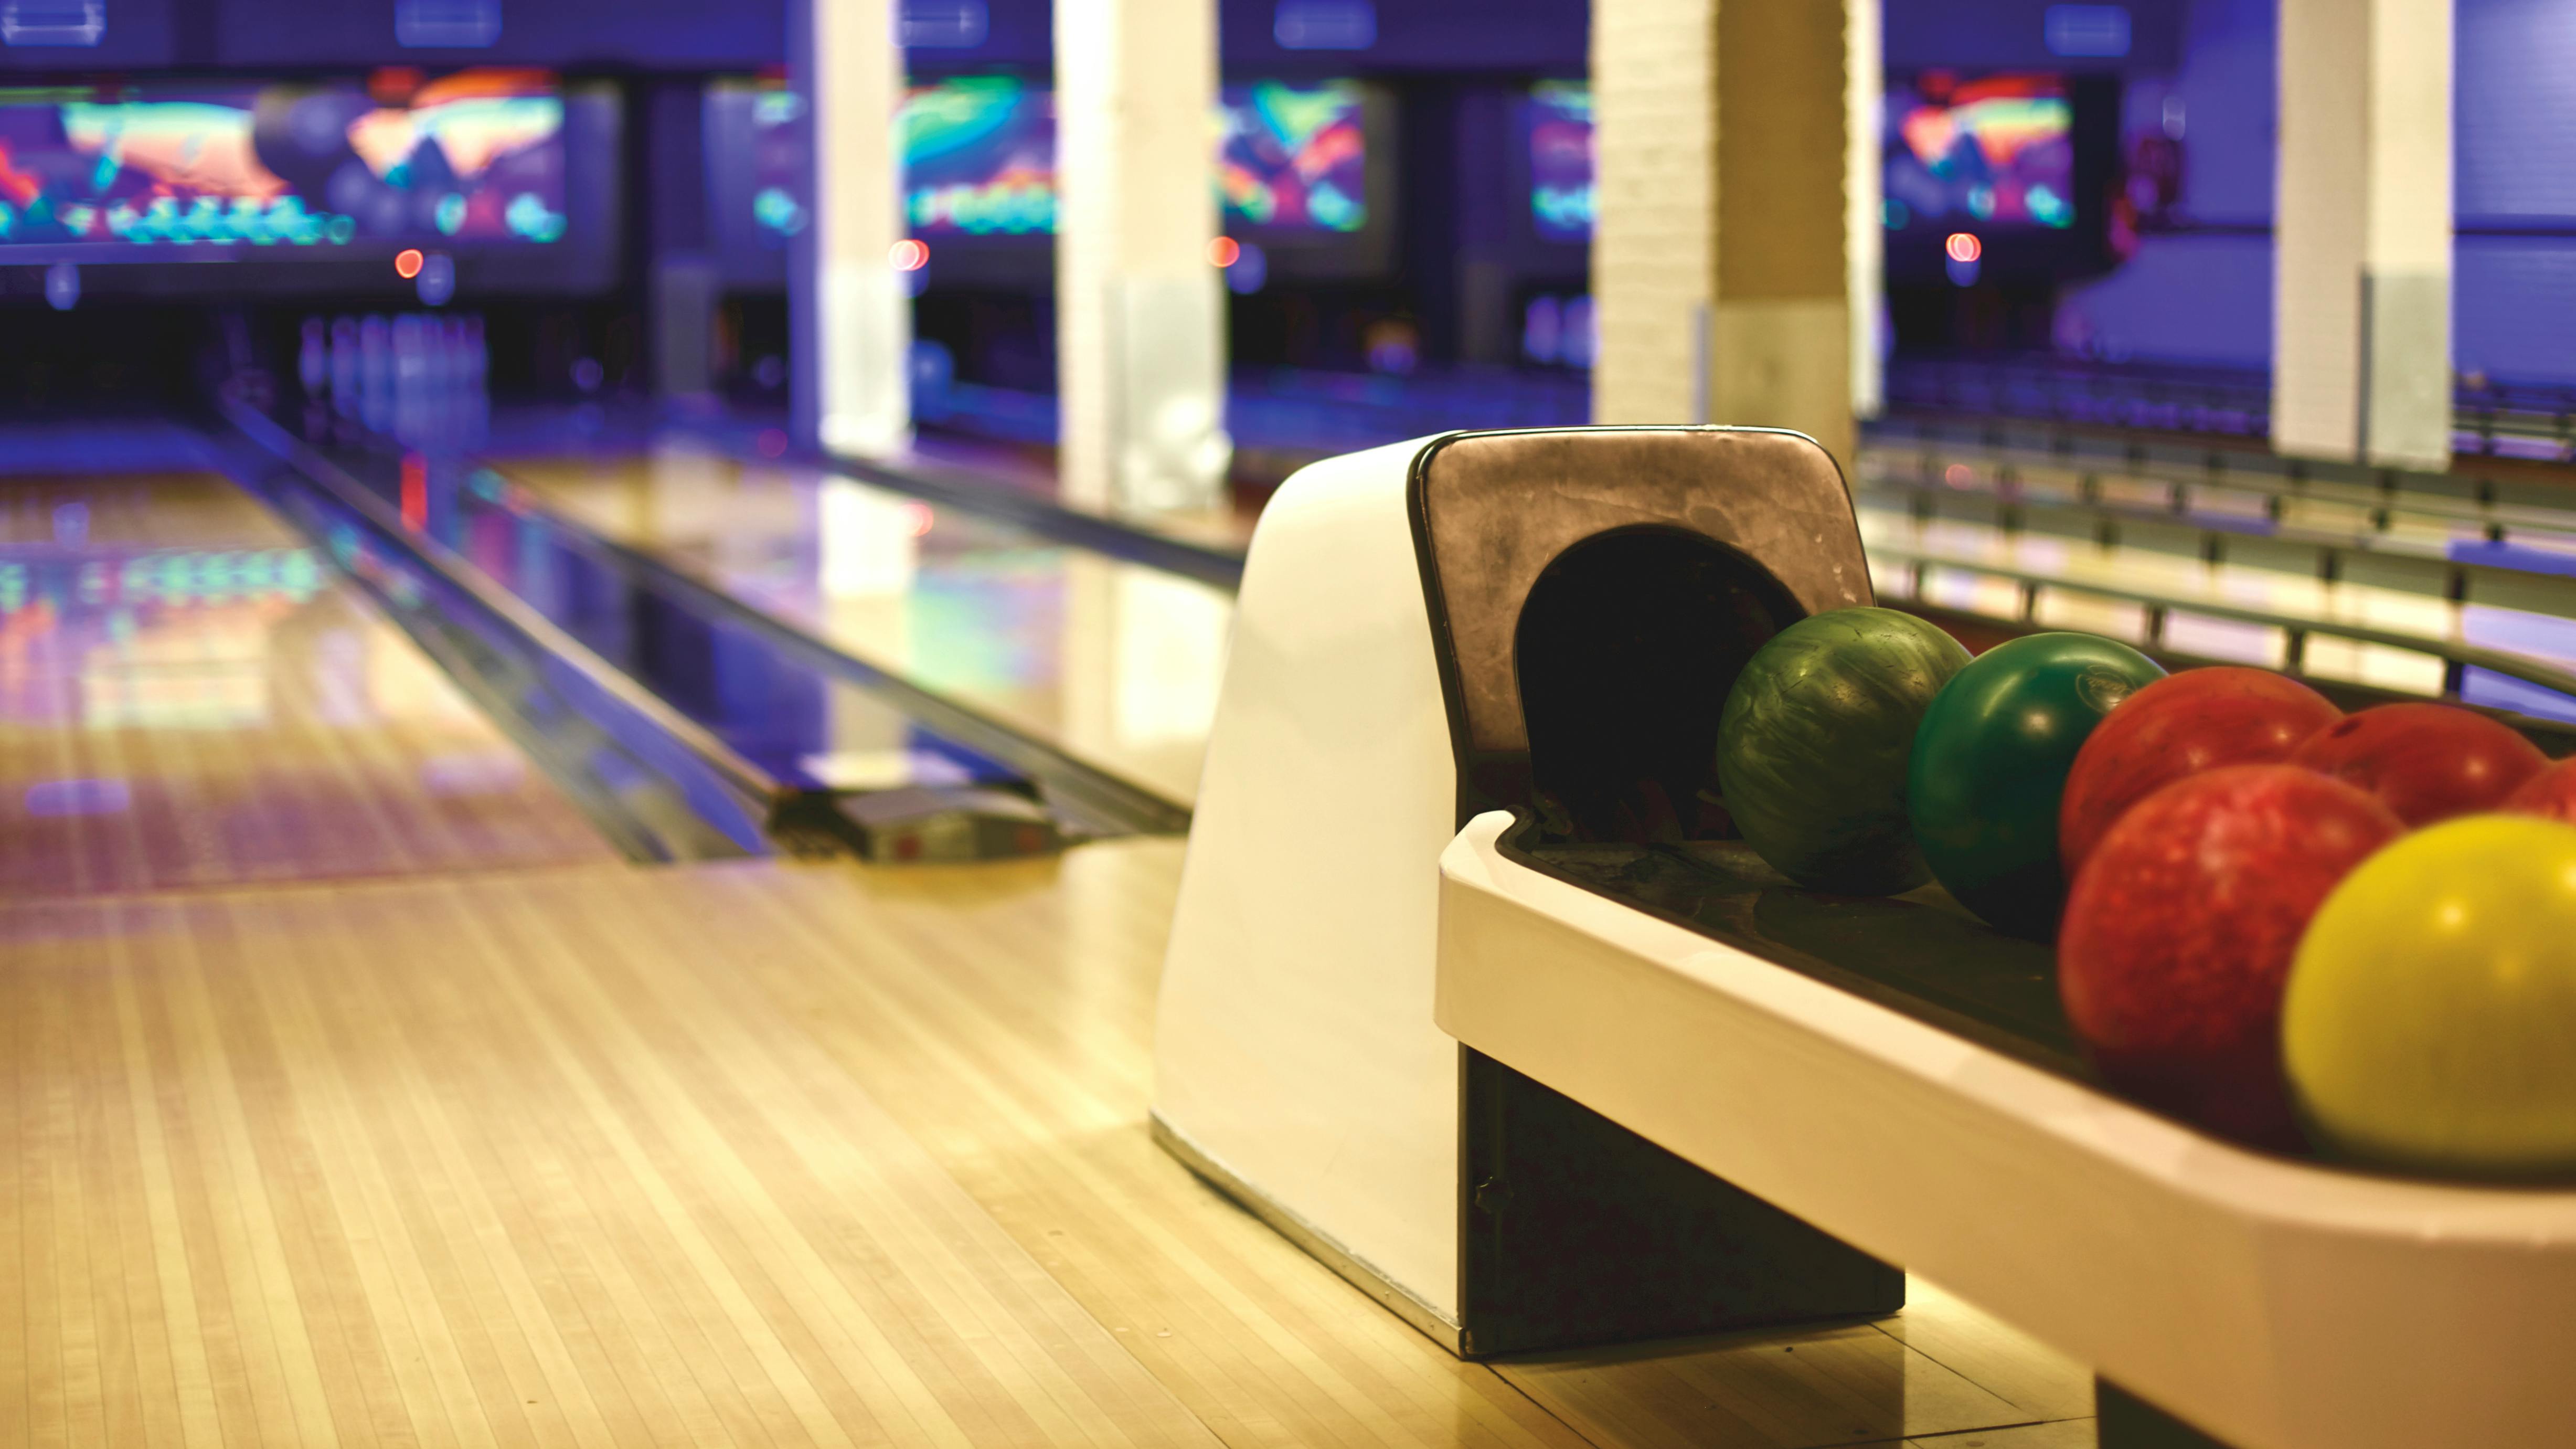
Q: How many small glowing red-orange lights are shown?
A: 4